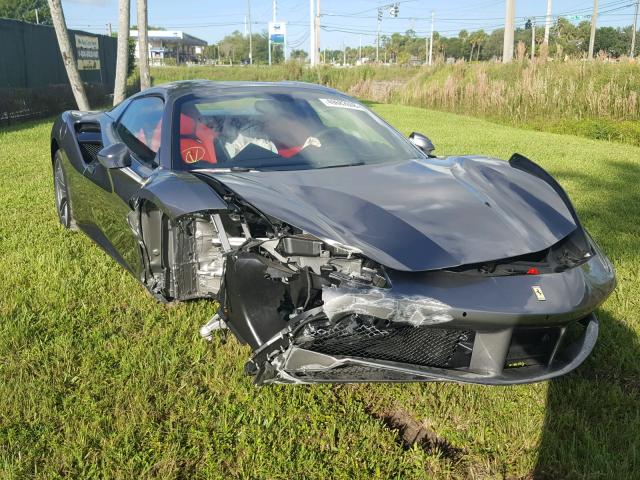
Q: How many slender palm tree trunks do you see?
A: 3